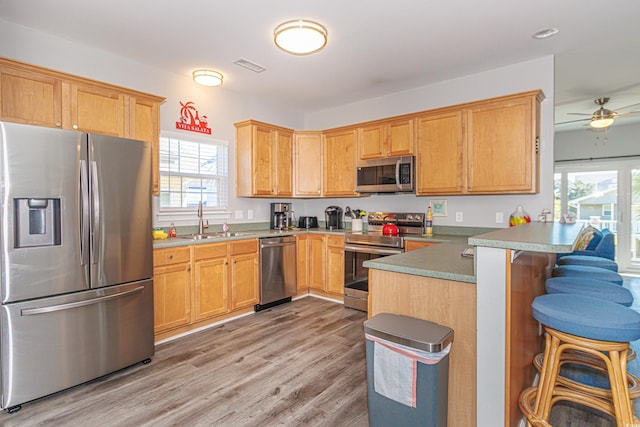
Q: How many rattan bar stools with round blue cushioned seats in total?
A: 4